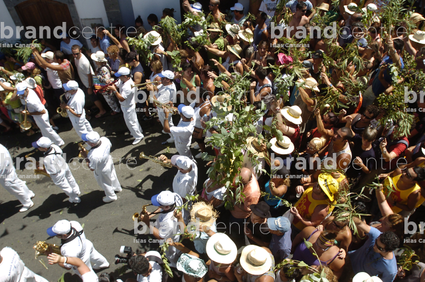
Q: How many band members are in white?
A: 12